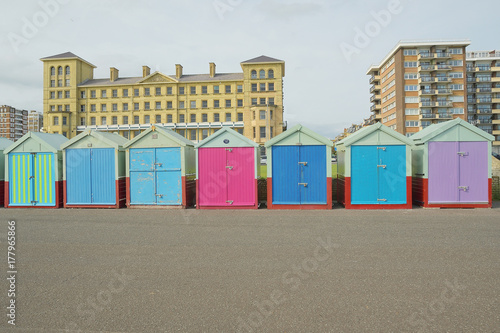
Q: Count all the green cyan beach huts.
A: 1